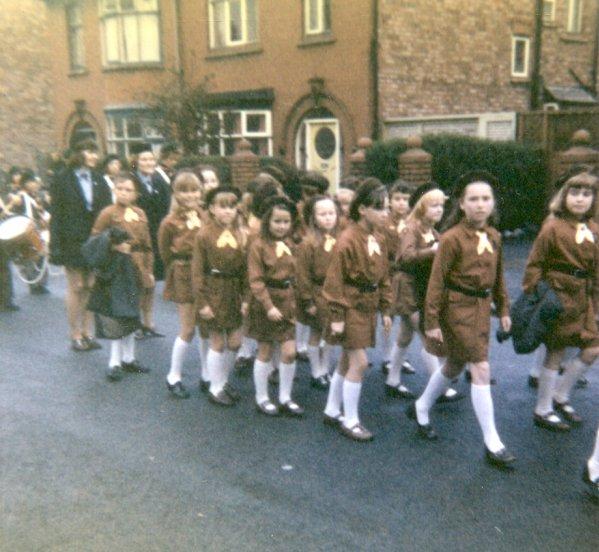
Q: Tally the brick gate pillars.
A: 4